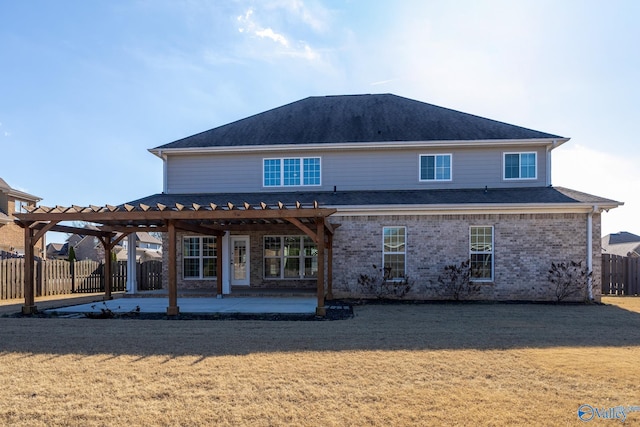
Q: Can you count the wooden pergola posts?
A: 6